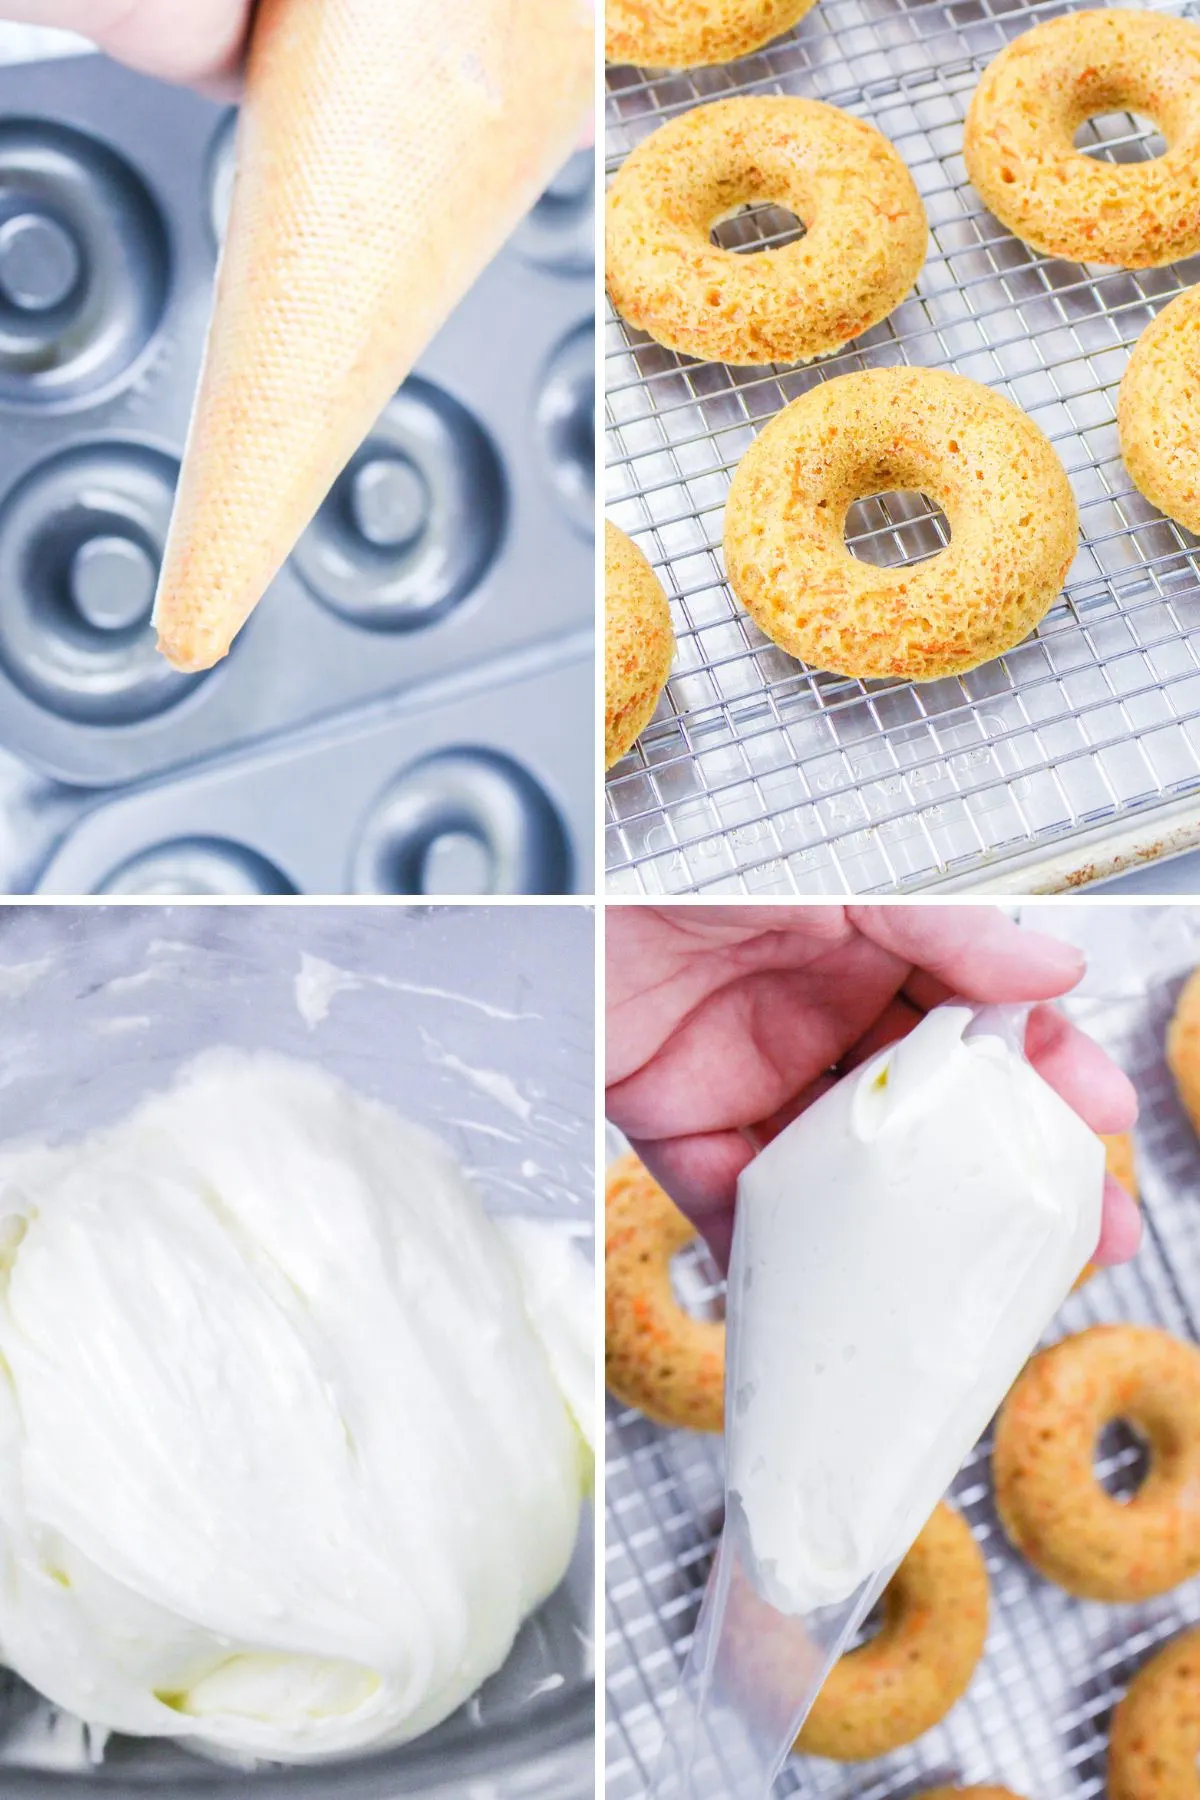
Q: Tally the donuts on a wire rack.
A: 13